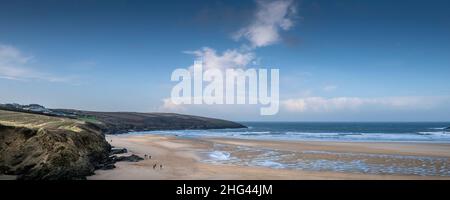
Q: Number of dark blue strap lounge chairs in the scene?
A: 0